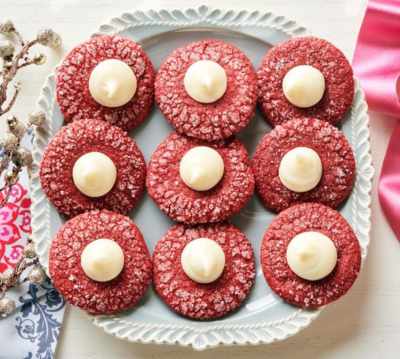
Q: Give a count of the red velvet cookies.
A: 9